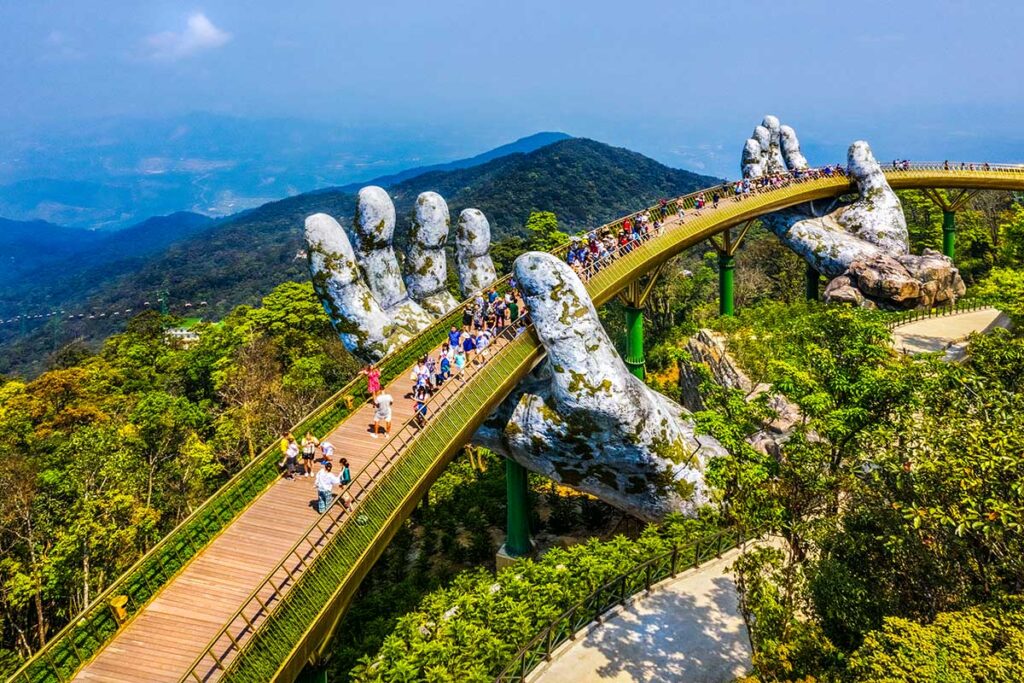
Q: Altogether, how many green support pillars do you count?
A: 5